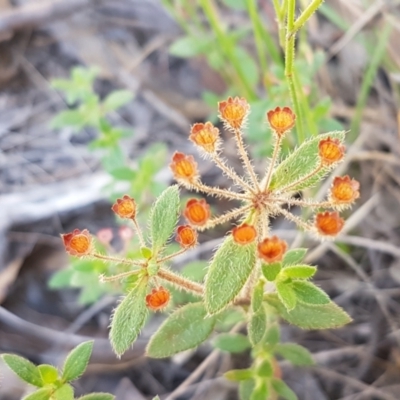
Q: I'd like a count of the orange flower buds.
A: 14